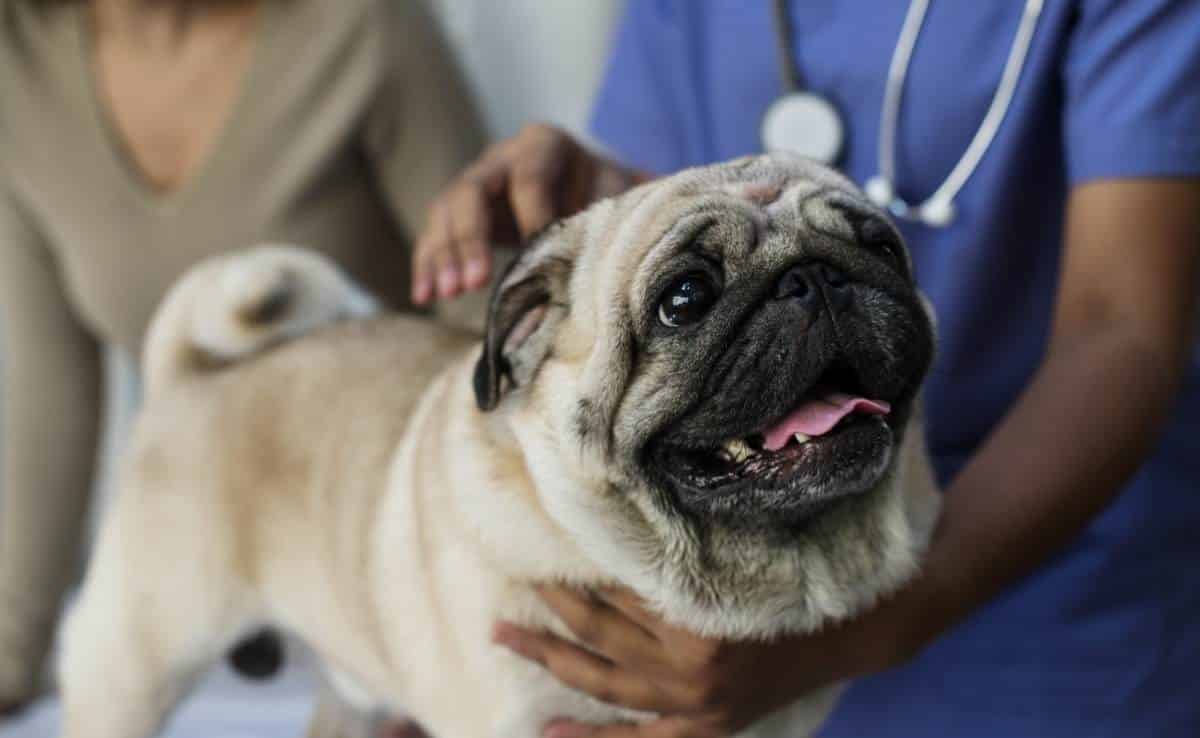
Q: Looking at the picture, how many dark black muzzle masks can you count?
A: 1